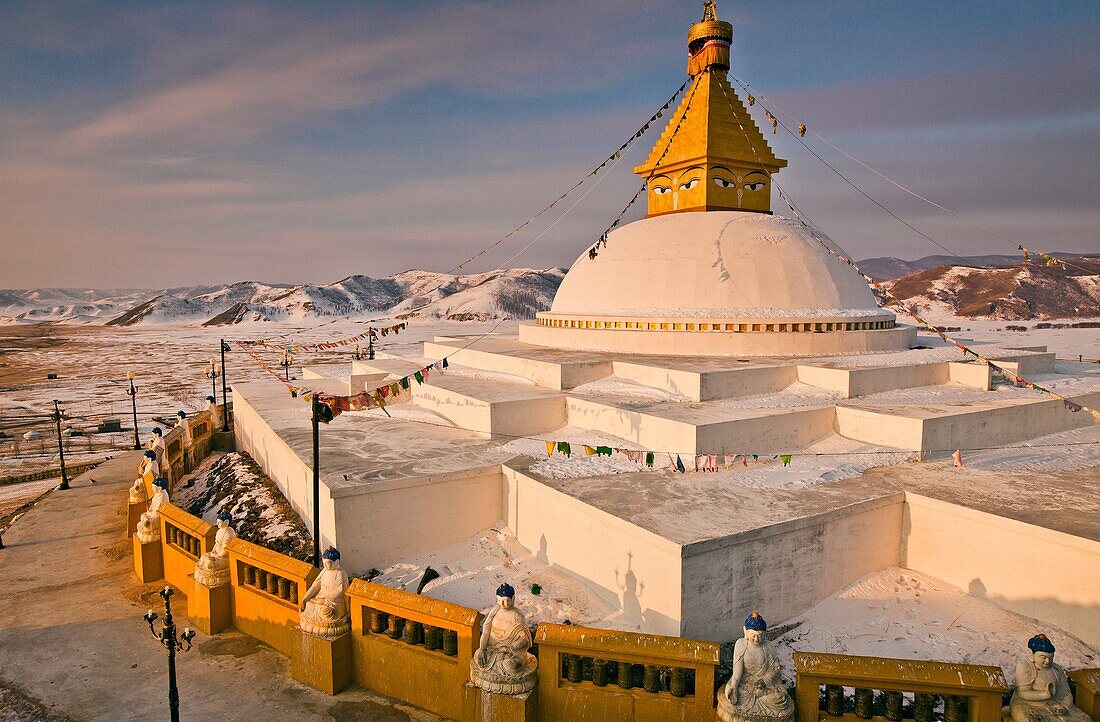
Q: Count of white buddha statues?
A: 10